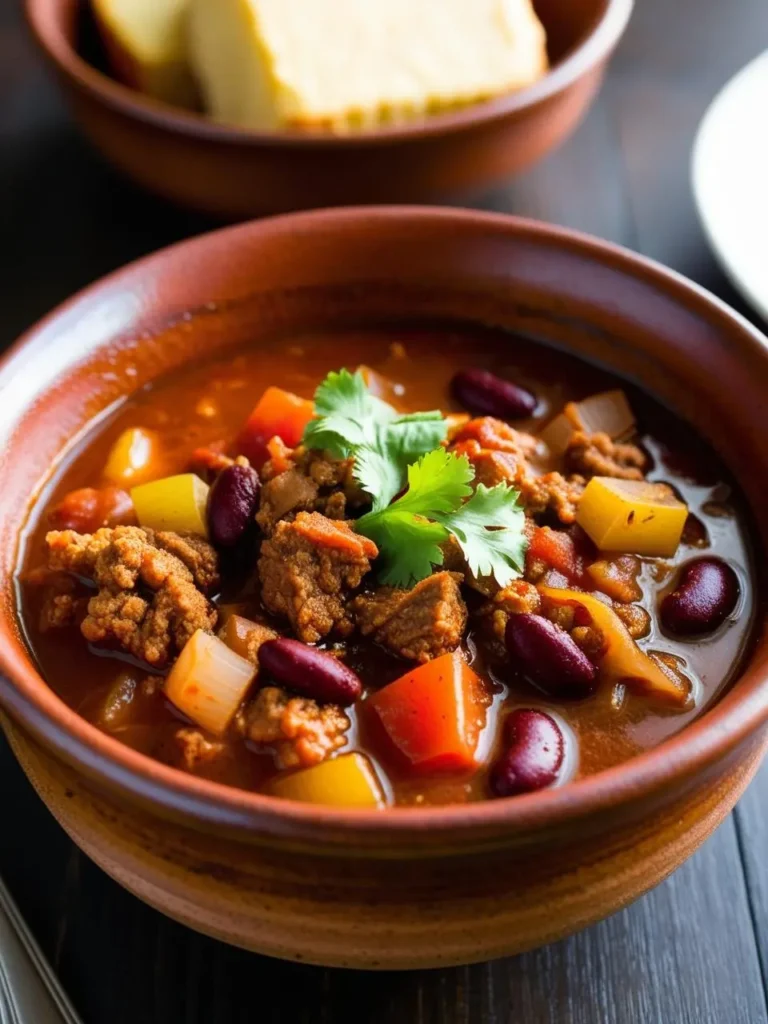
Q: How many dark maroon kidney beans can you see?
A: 6